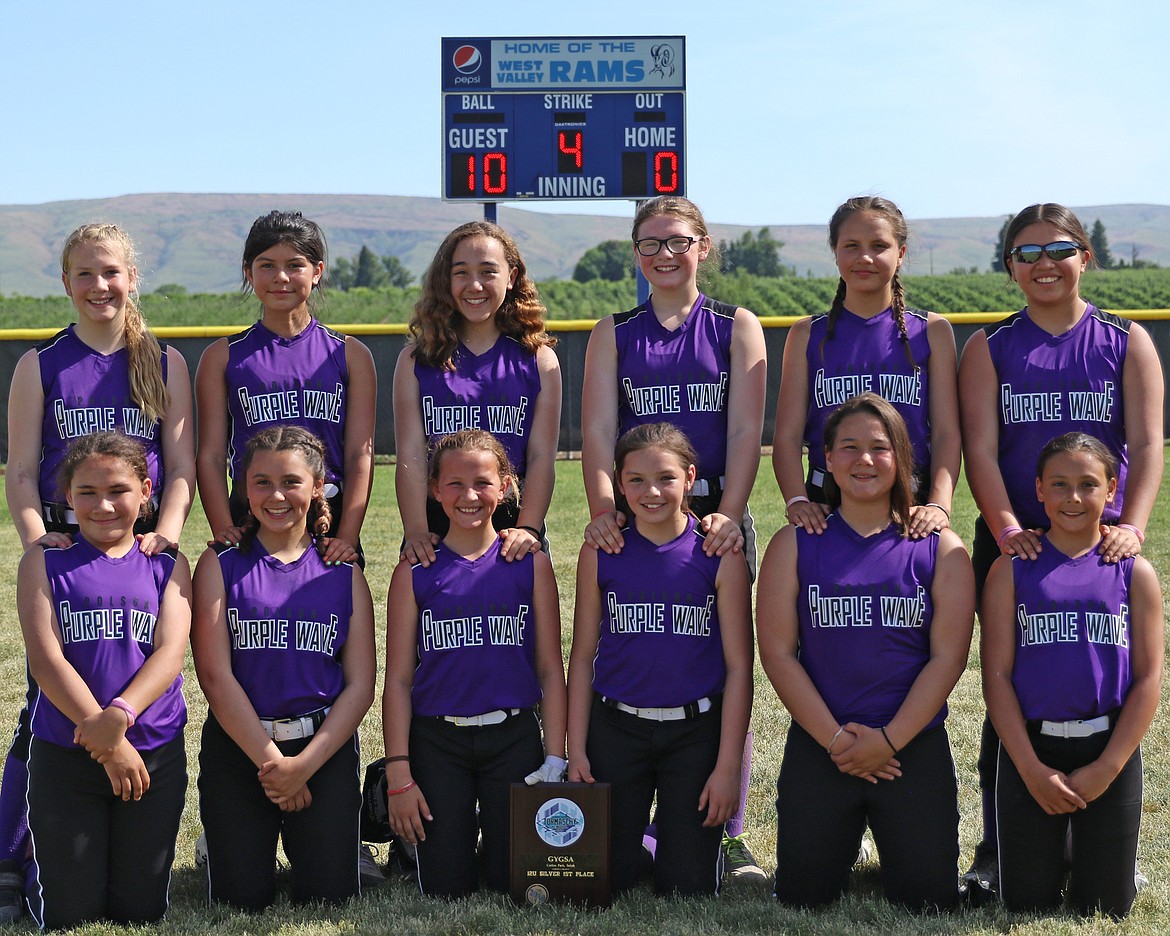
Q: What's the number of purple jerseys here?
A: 12